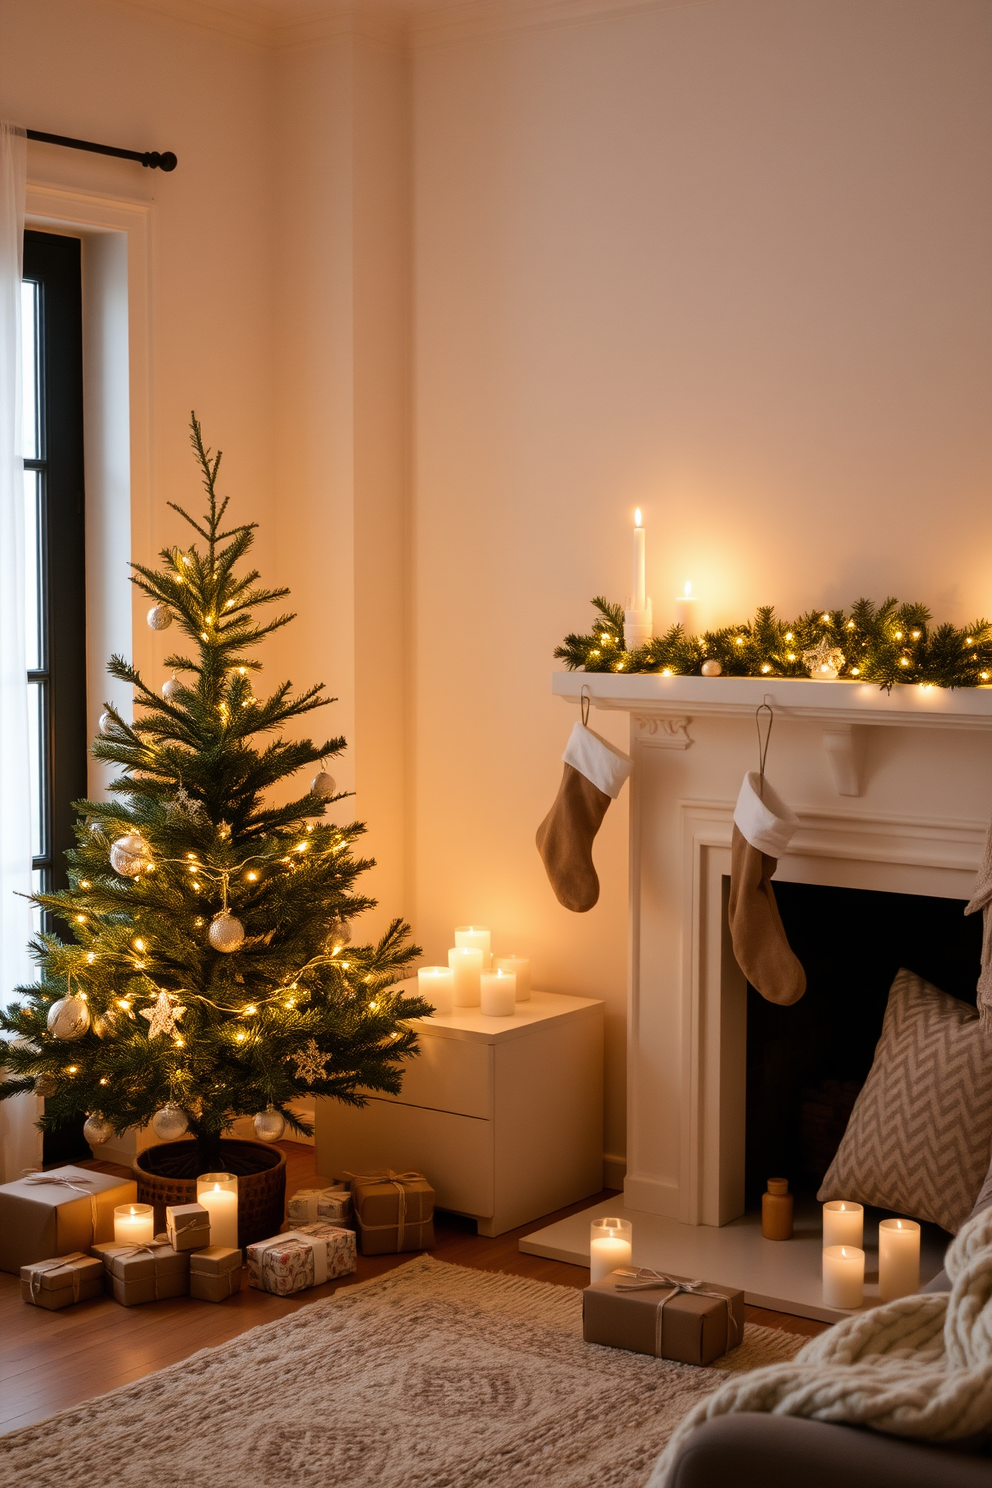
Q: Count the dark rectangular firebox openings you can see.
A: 1